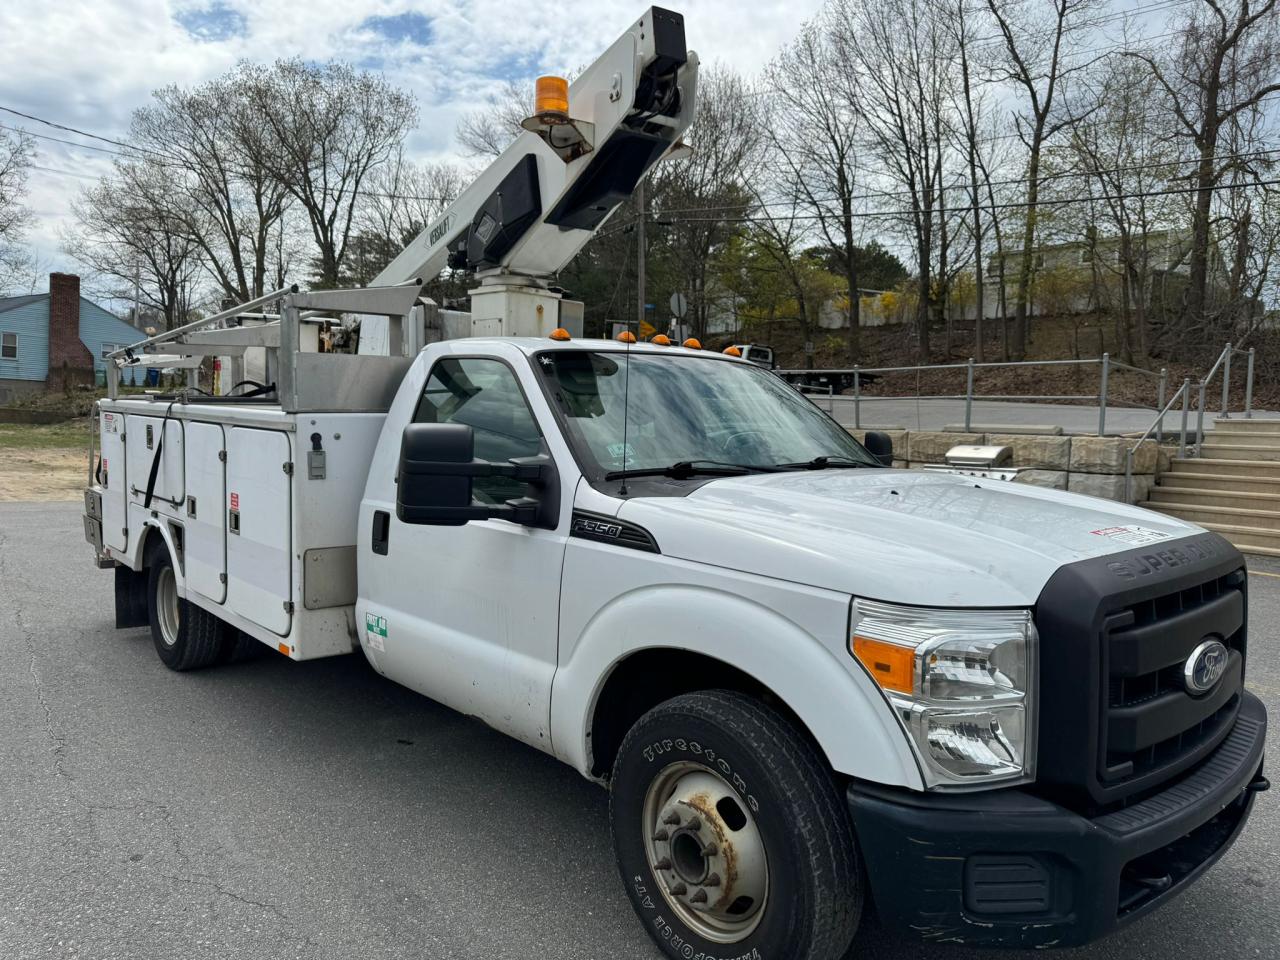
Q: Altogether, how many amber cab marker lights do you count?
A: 5